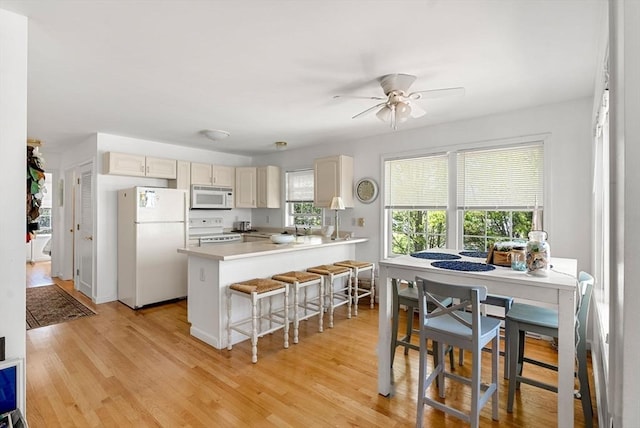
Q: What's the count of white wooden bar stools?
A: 4